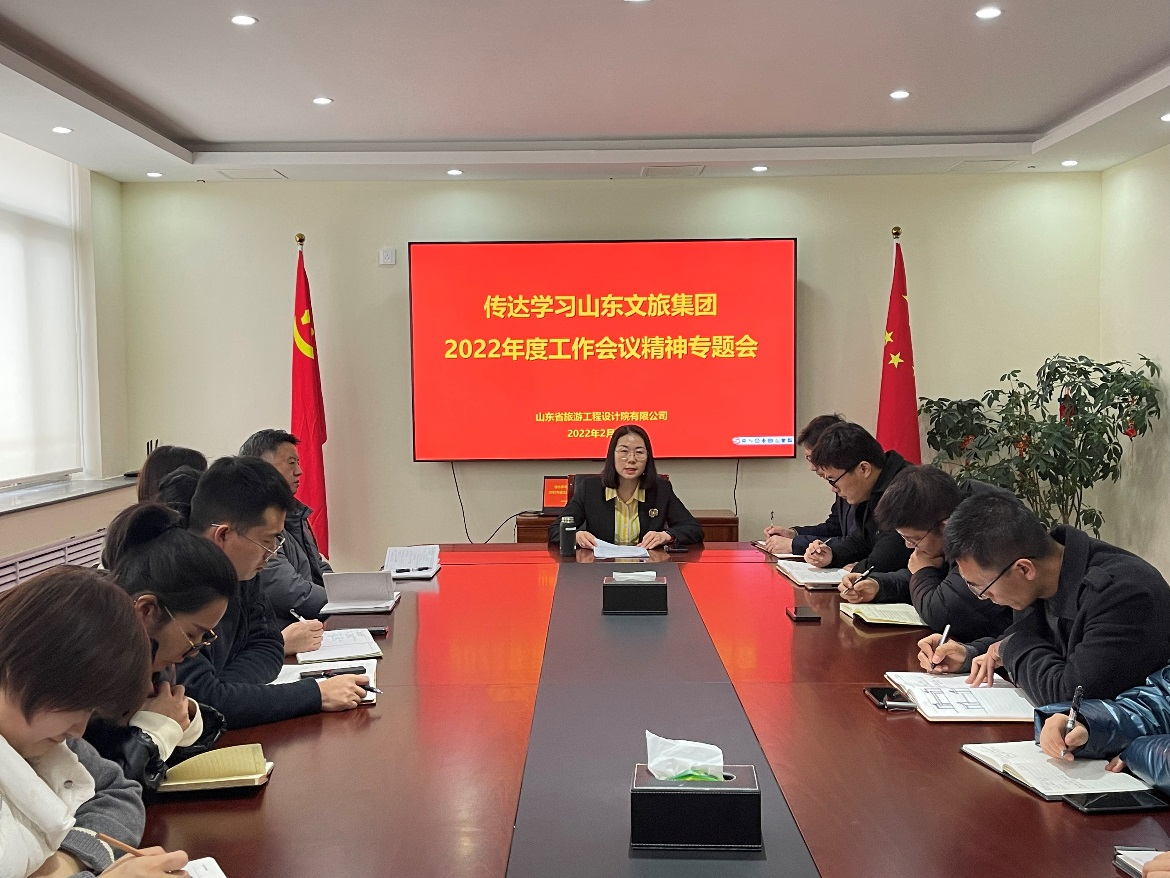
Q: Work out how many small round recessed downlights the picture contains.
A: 11